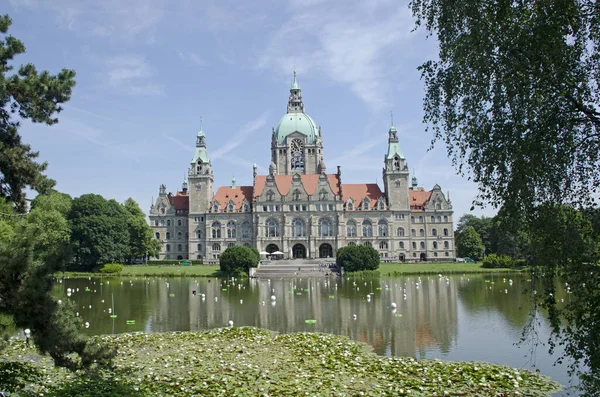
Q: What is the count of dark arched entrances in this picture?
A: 3